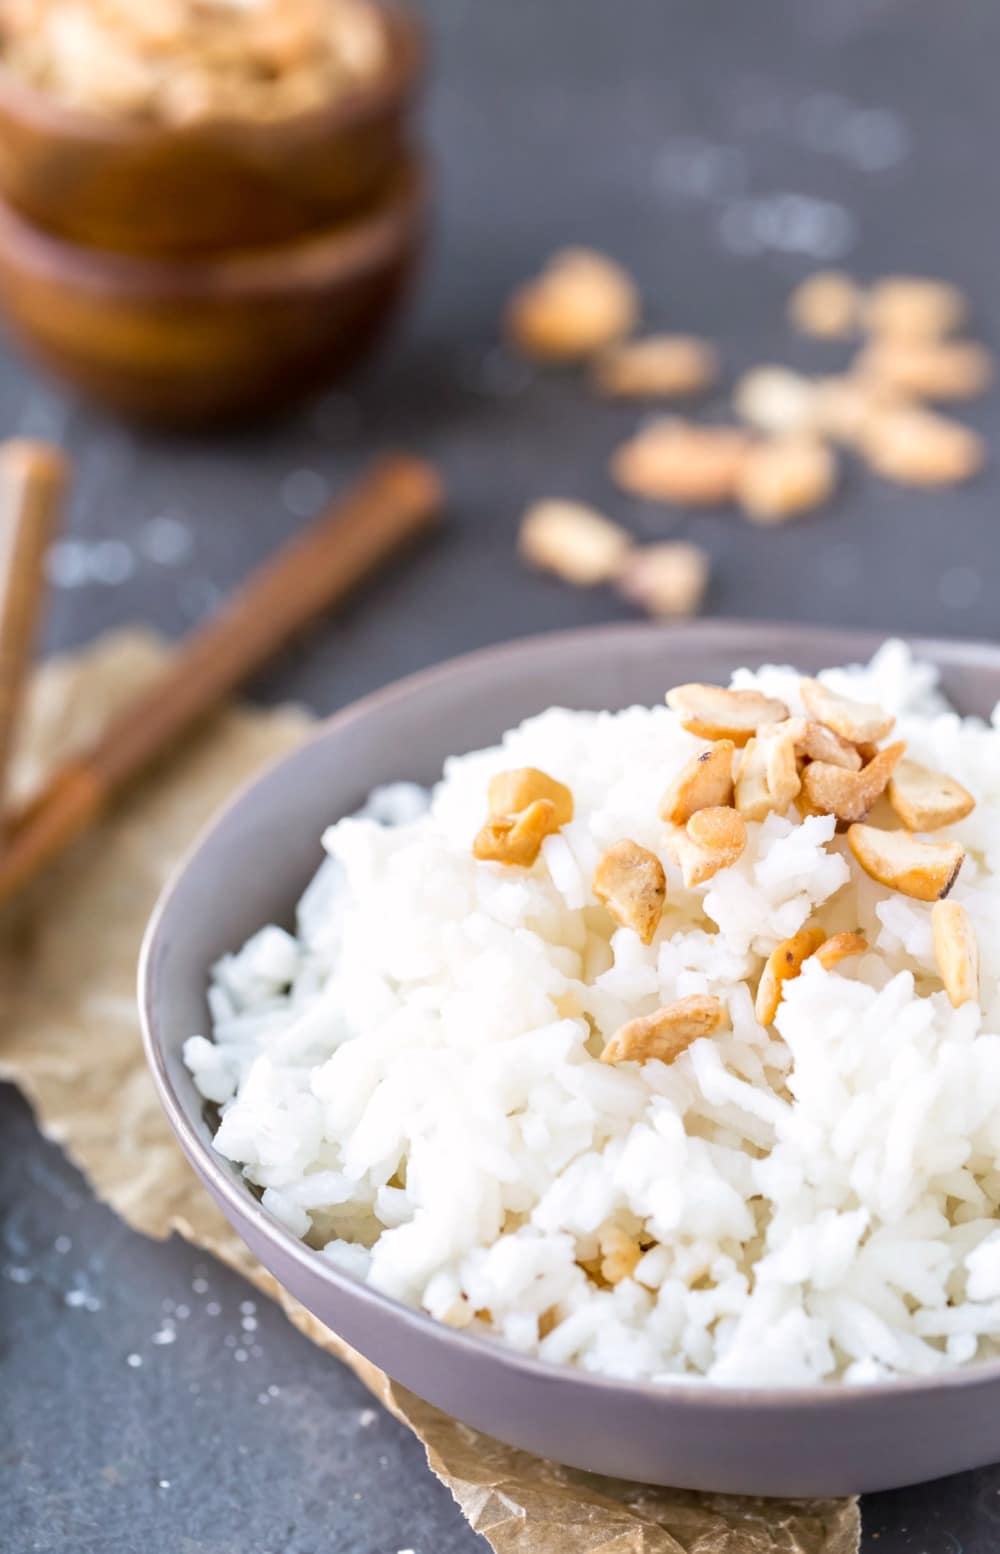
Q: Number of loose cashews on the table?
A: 12